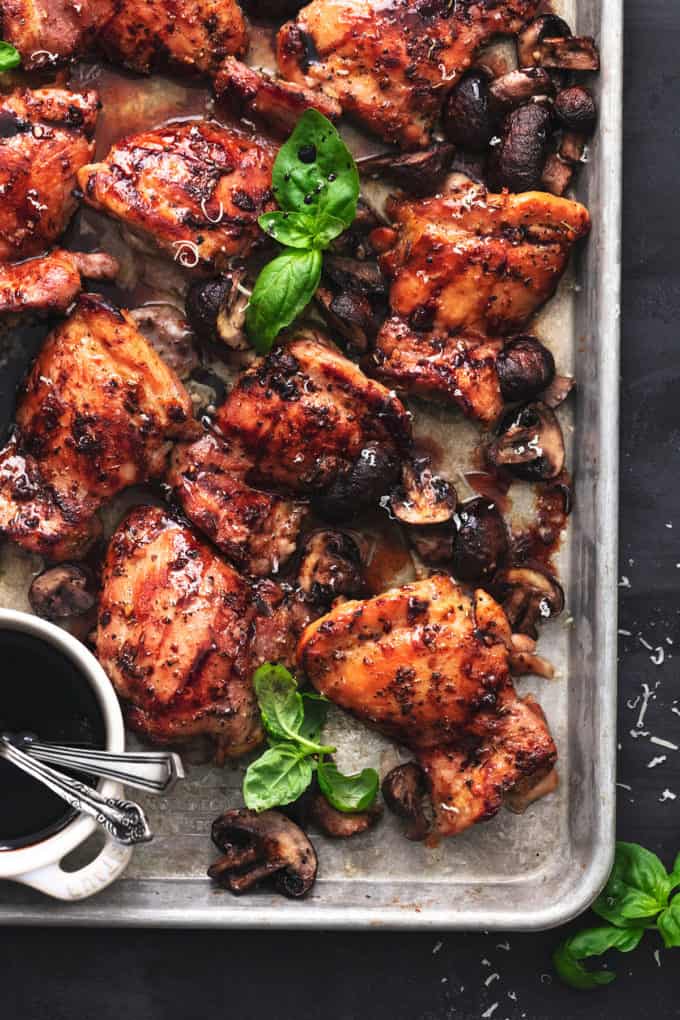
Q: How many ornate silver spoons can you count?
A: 2